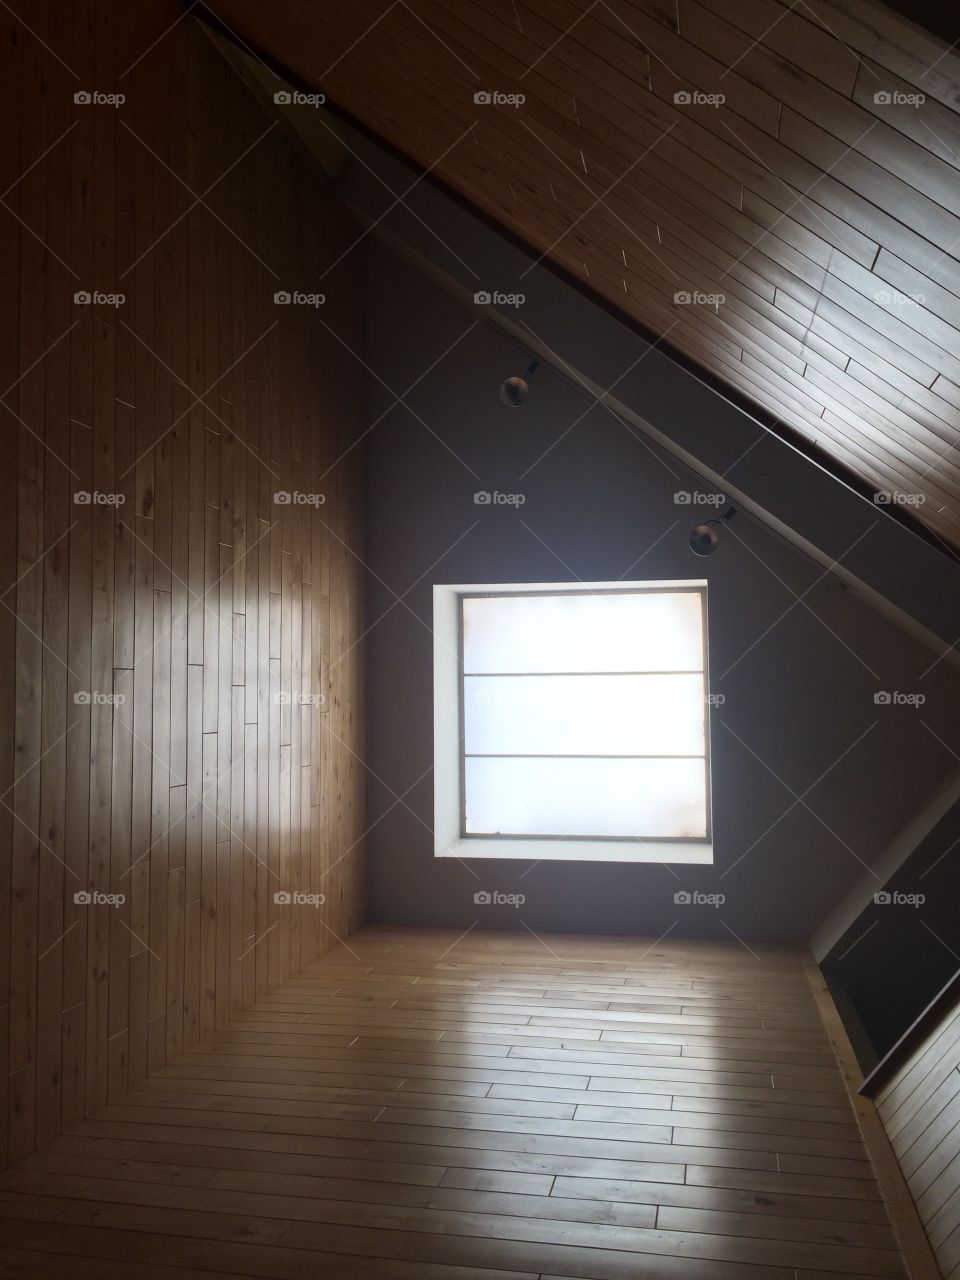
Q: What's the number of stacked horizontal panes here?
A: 3